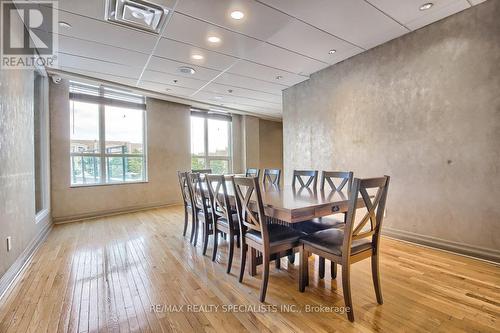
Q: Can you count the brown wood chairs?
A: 10